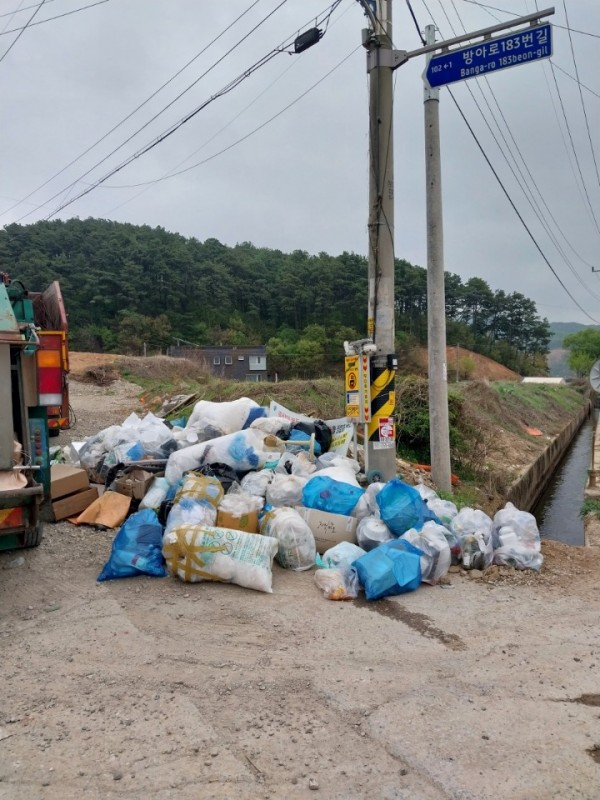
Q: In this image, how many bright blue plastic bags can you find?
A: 4